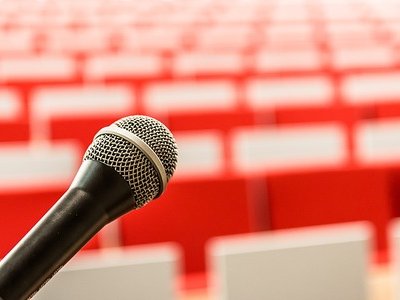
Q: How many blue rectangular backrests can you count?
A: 0